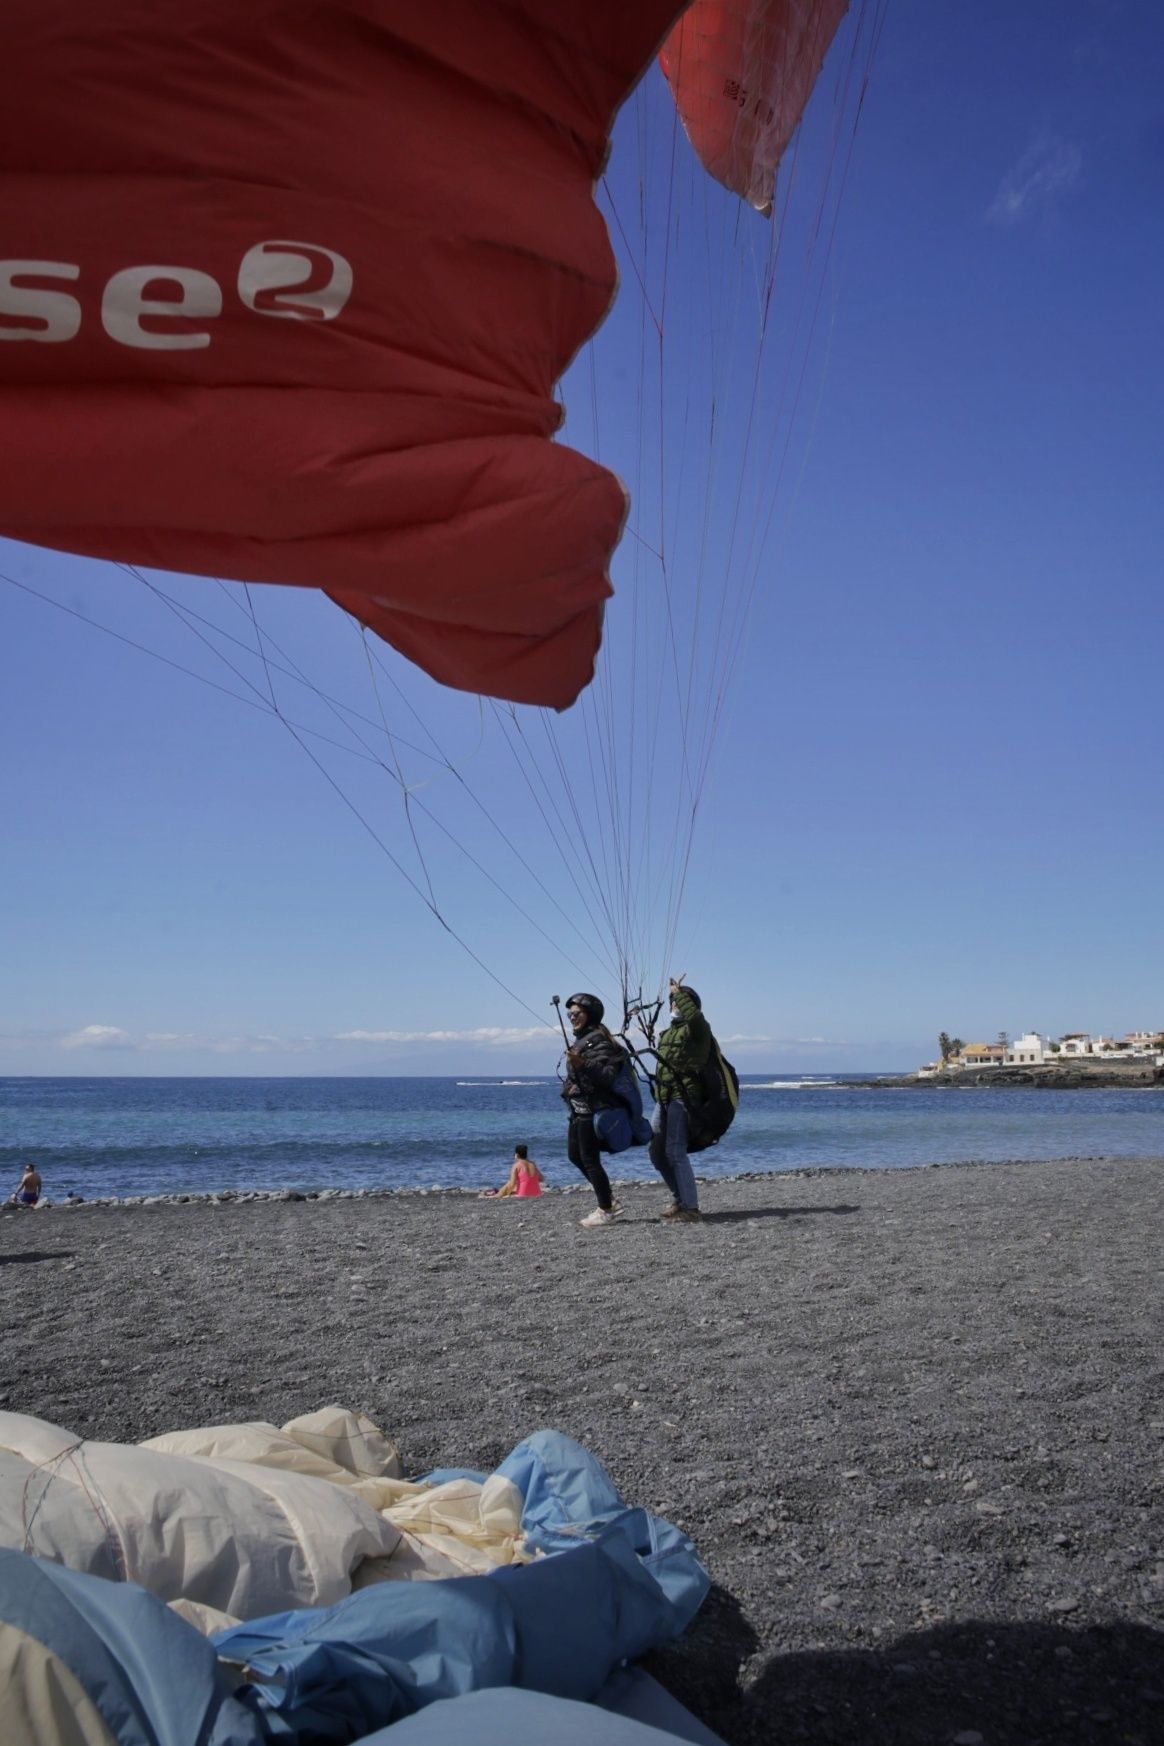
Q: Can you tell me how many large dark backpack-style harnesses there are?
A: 2